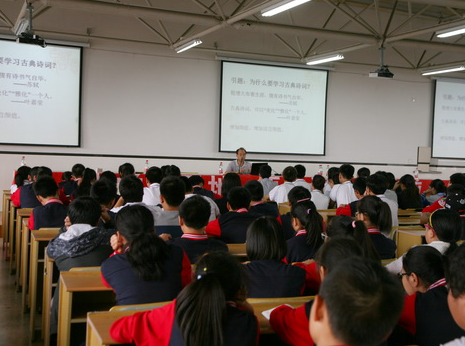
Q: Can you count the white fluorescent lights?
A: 5